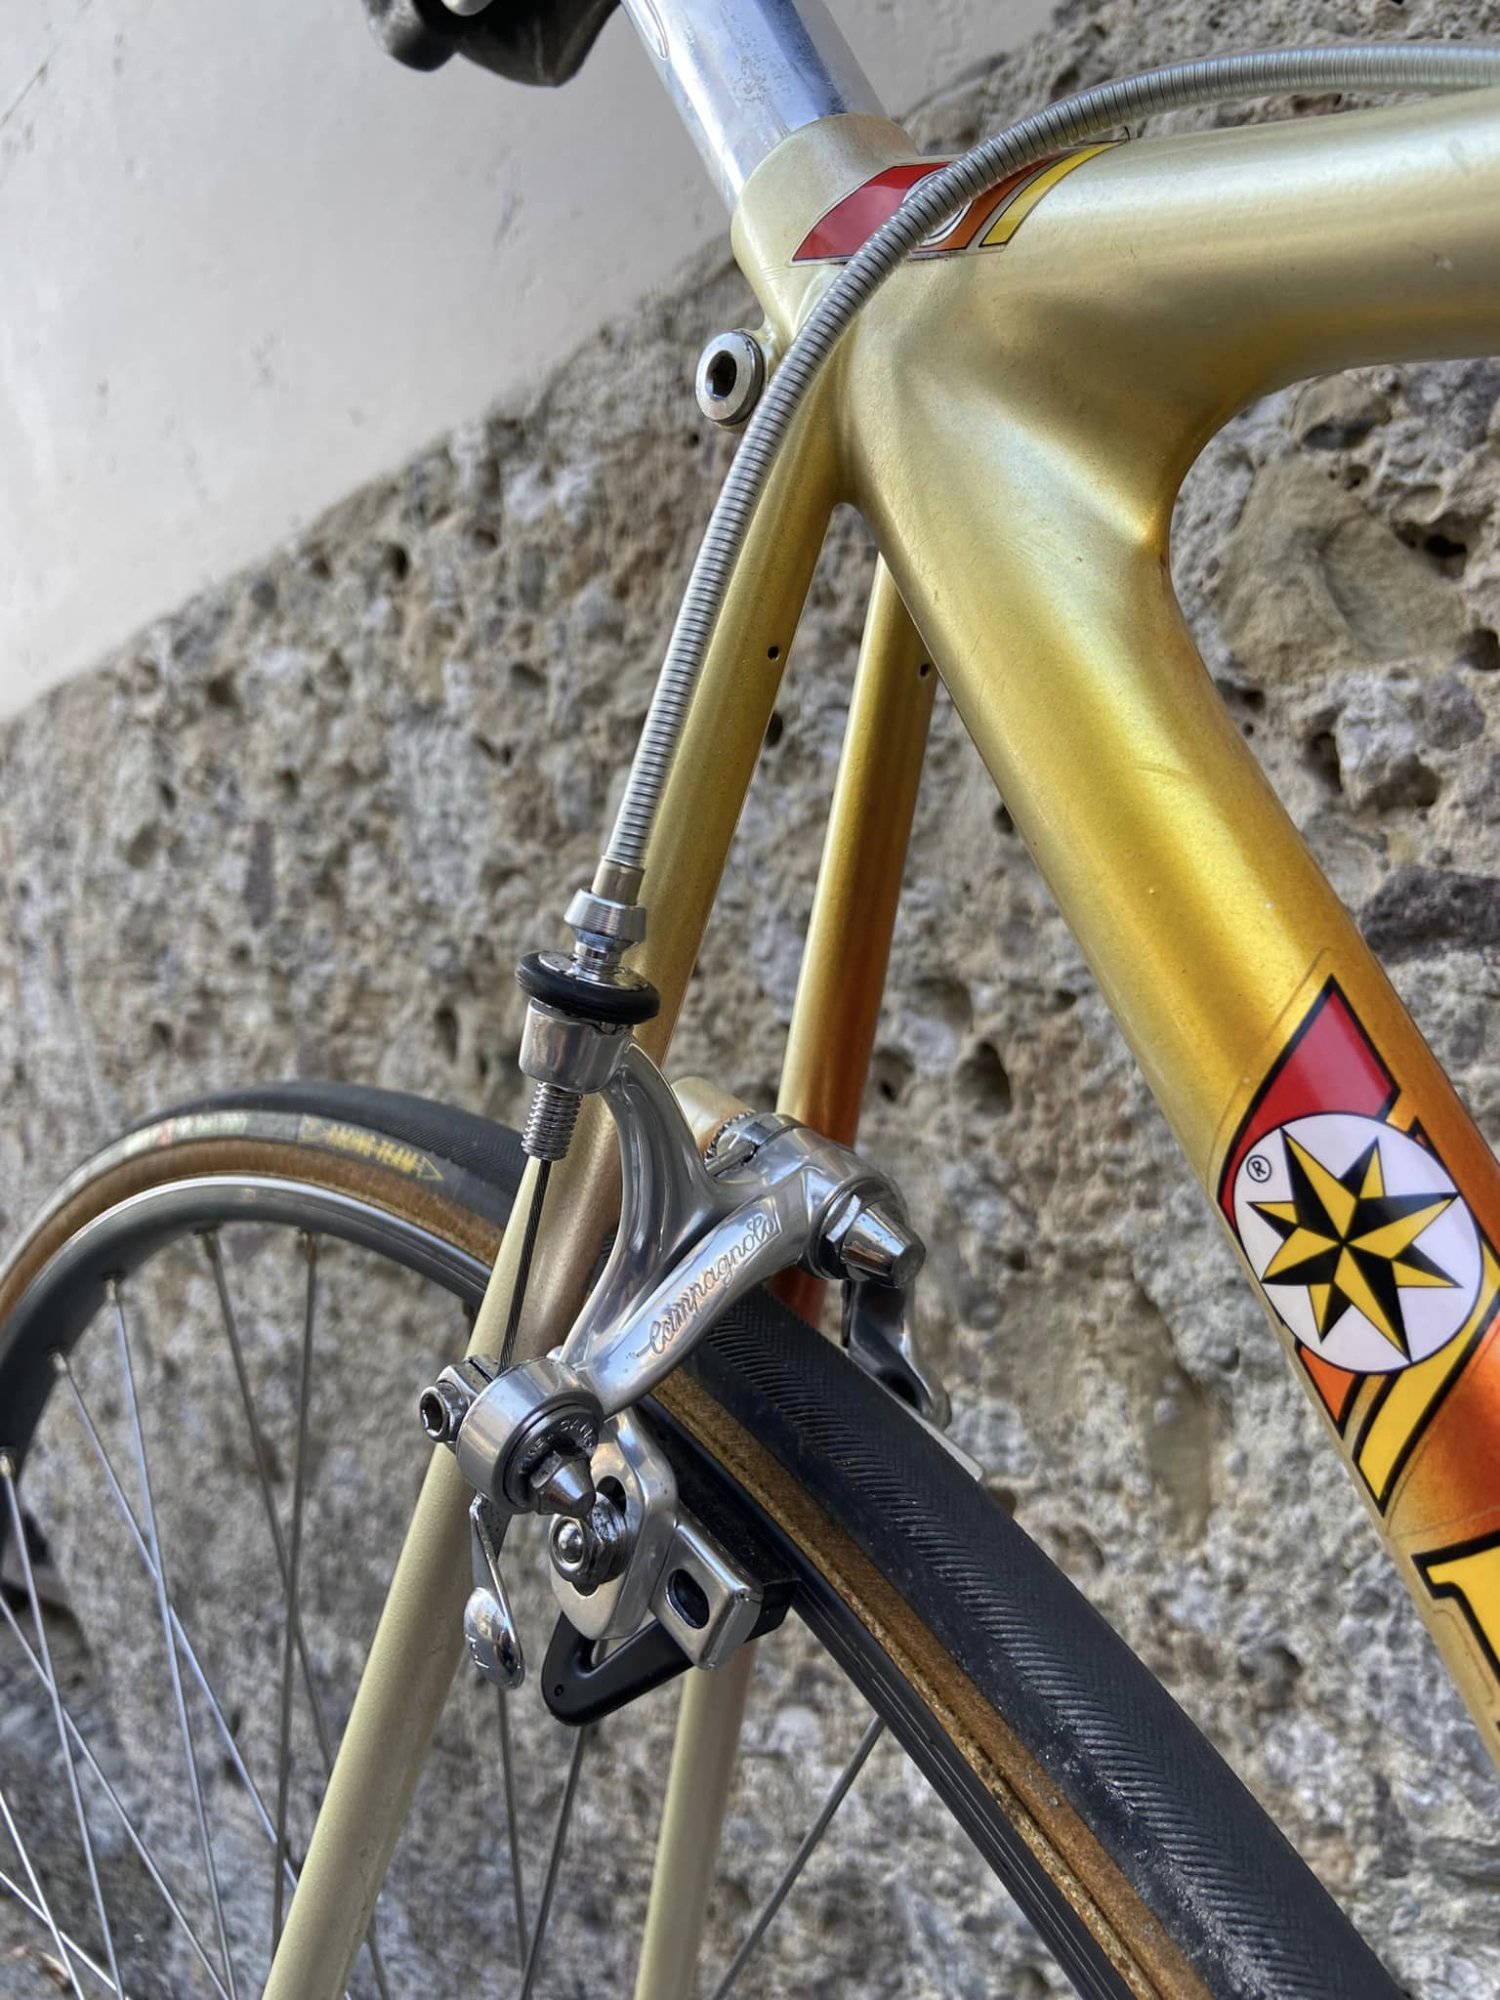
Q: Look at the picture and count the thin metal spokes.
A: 11